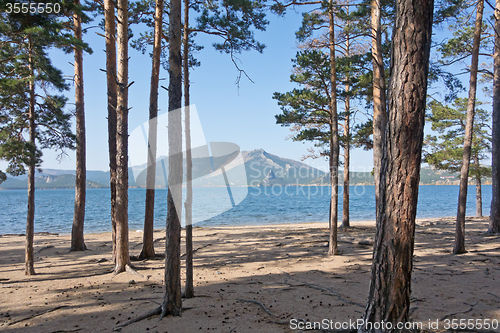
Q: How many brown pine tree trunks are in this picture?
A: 14